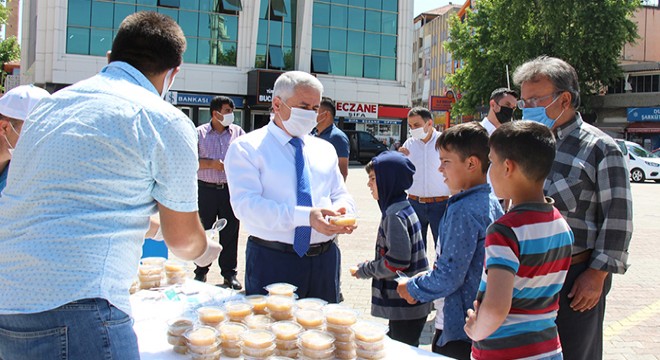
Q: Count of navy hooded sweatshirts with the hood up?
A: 1